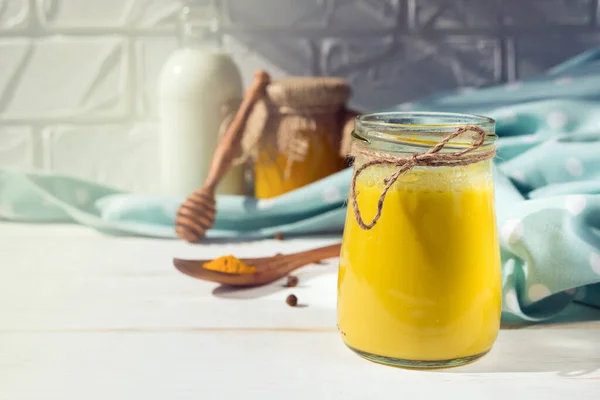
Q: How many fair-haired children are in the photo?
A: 0